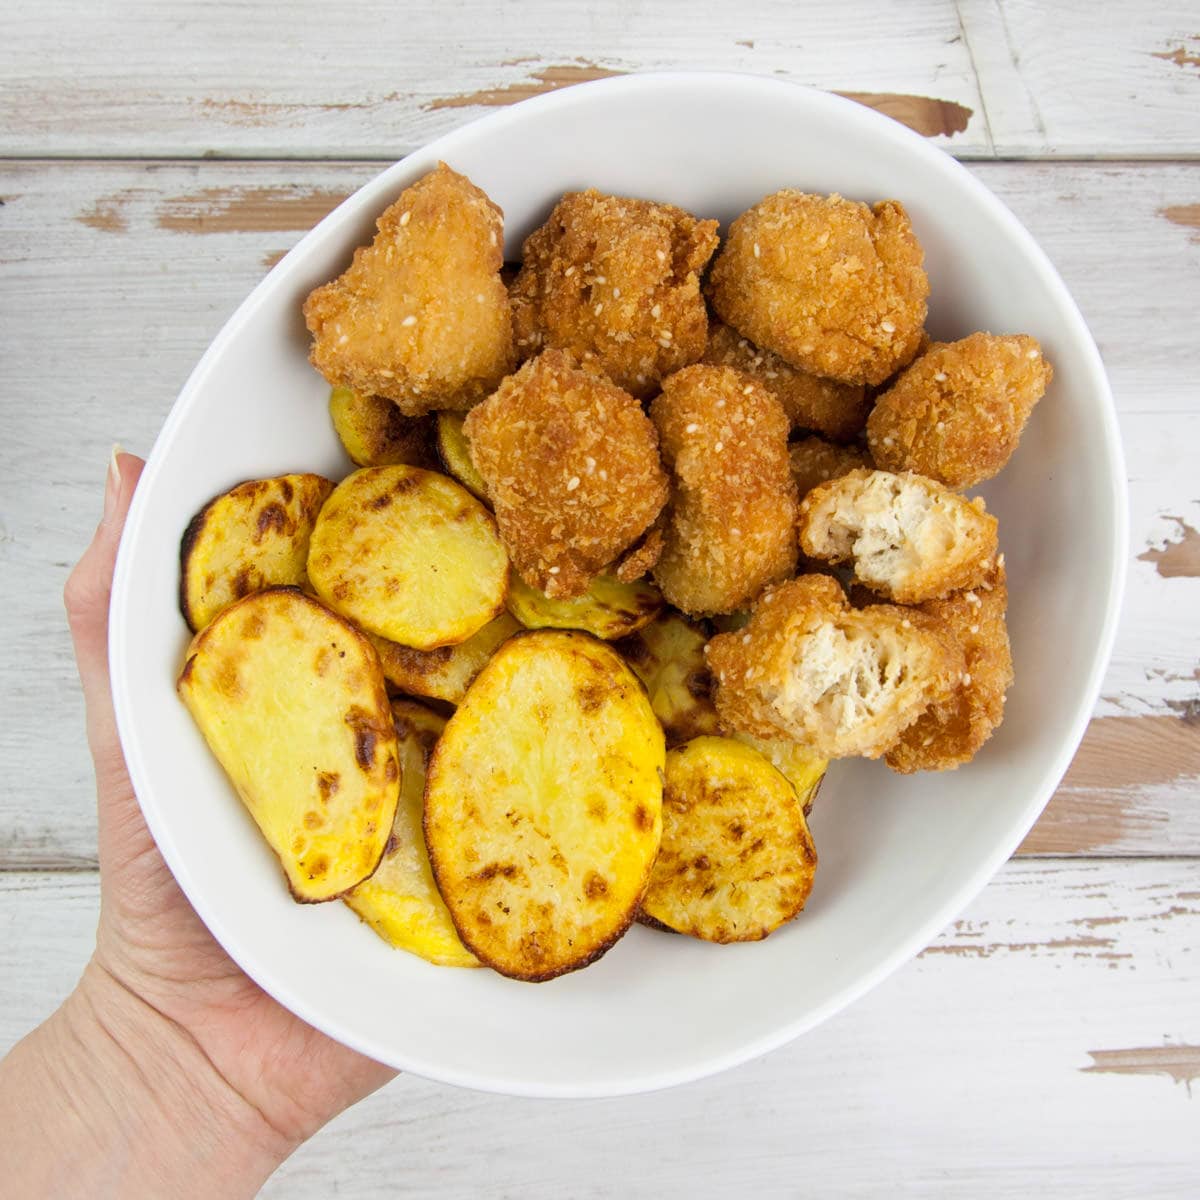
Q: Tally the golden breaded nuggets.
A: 11